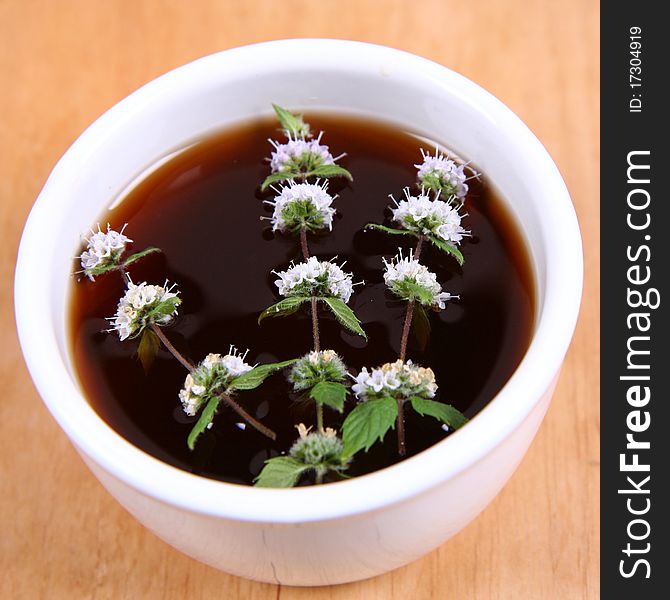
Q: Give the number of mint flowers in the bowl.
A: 12